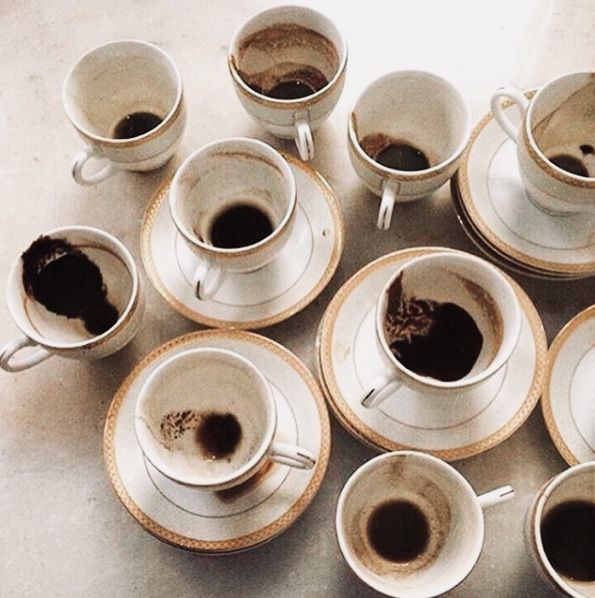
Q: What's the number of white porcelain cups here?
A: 10